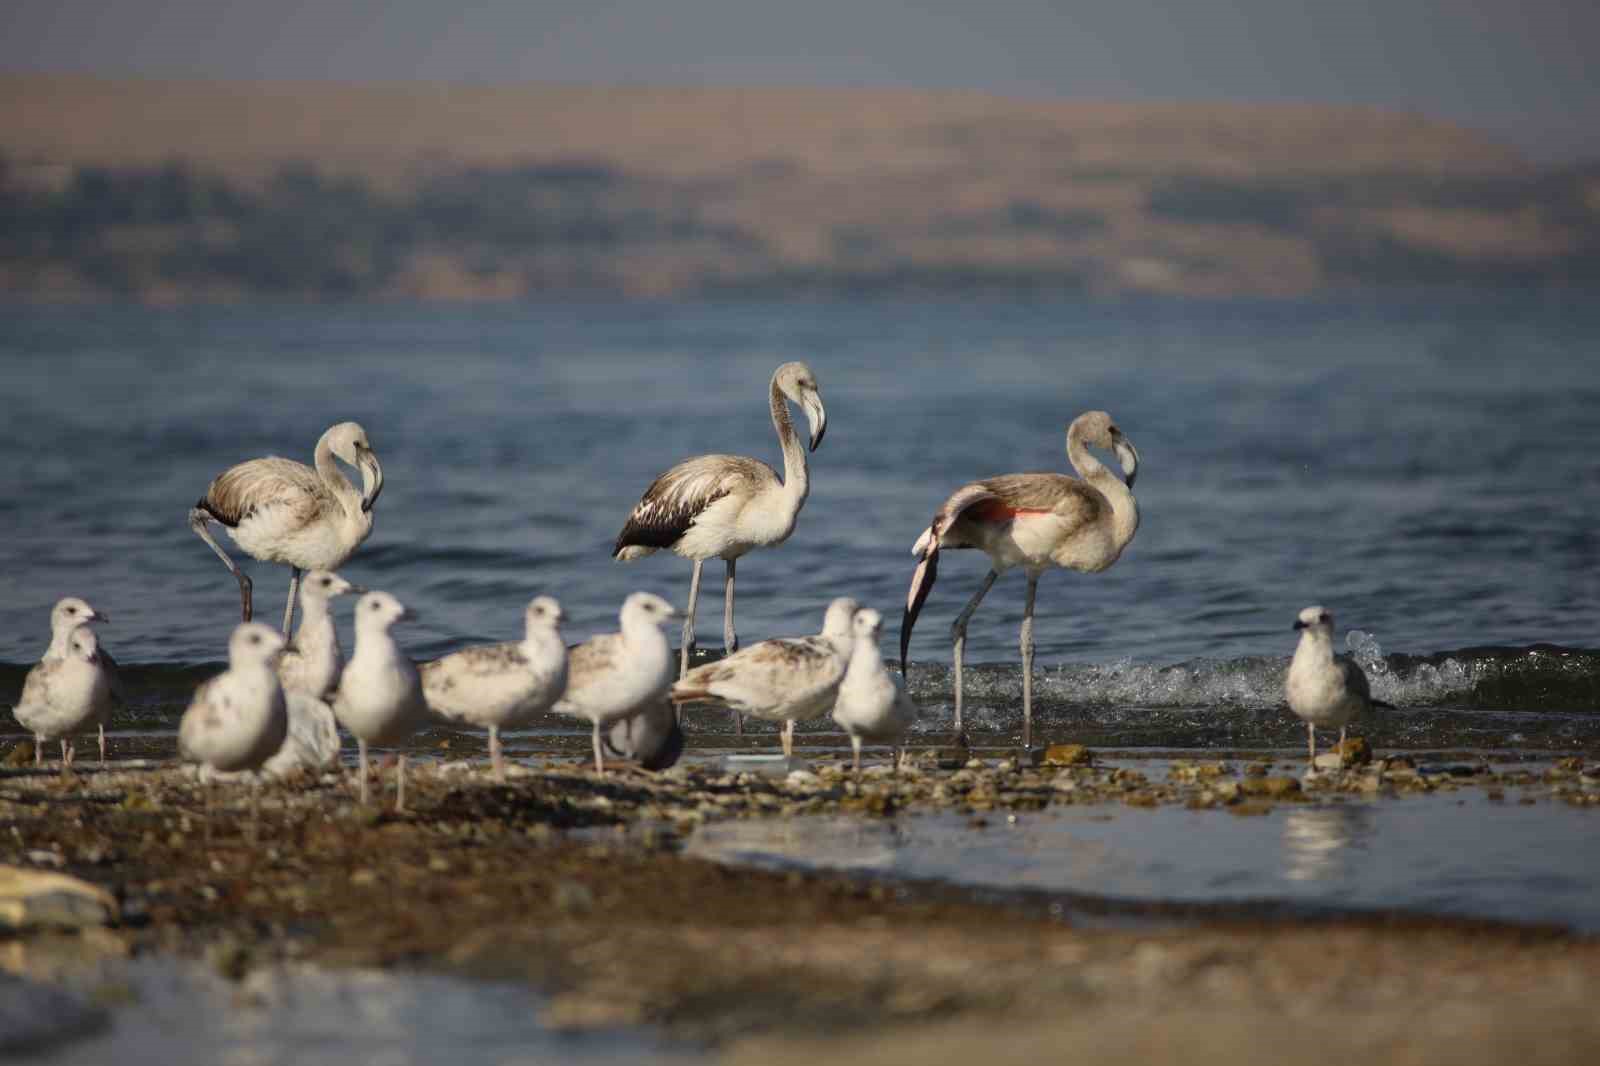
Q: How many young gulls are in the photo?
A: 10